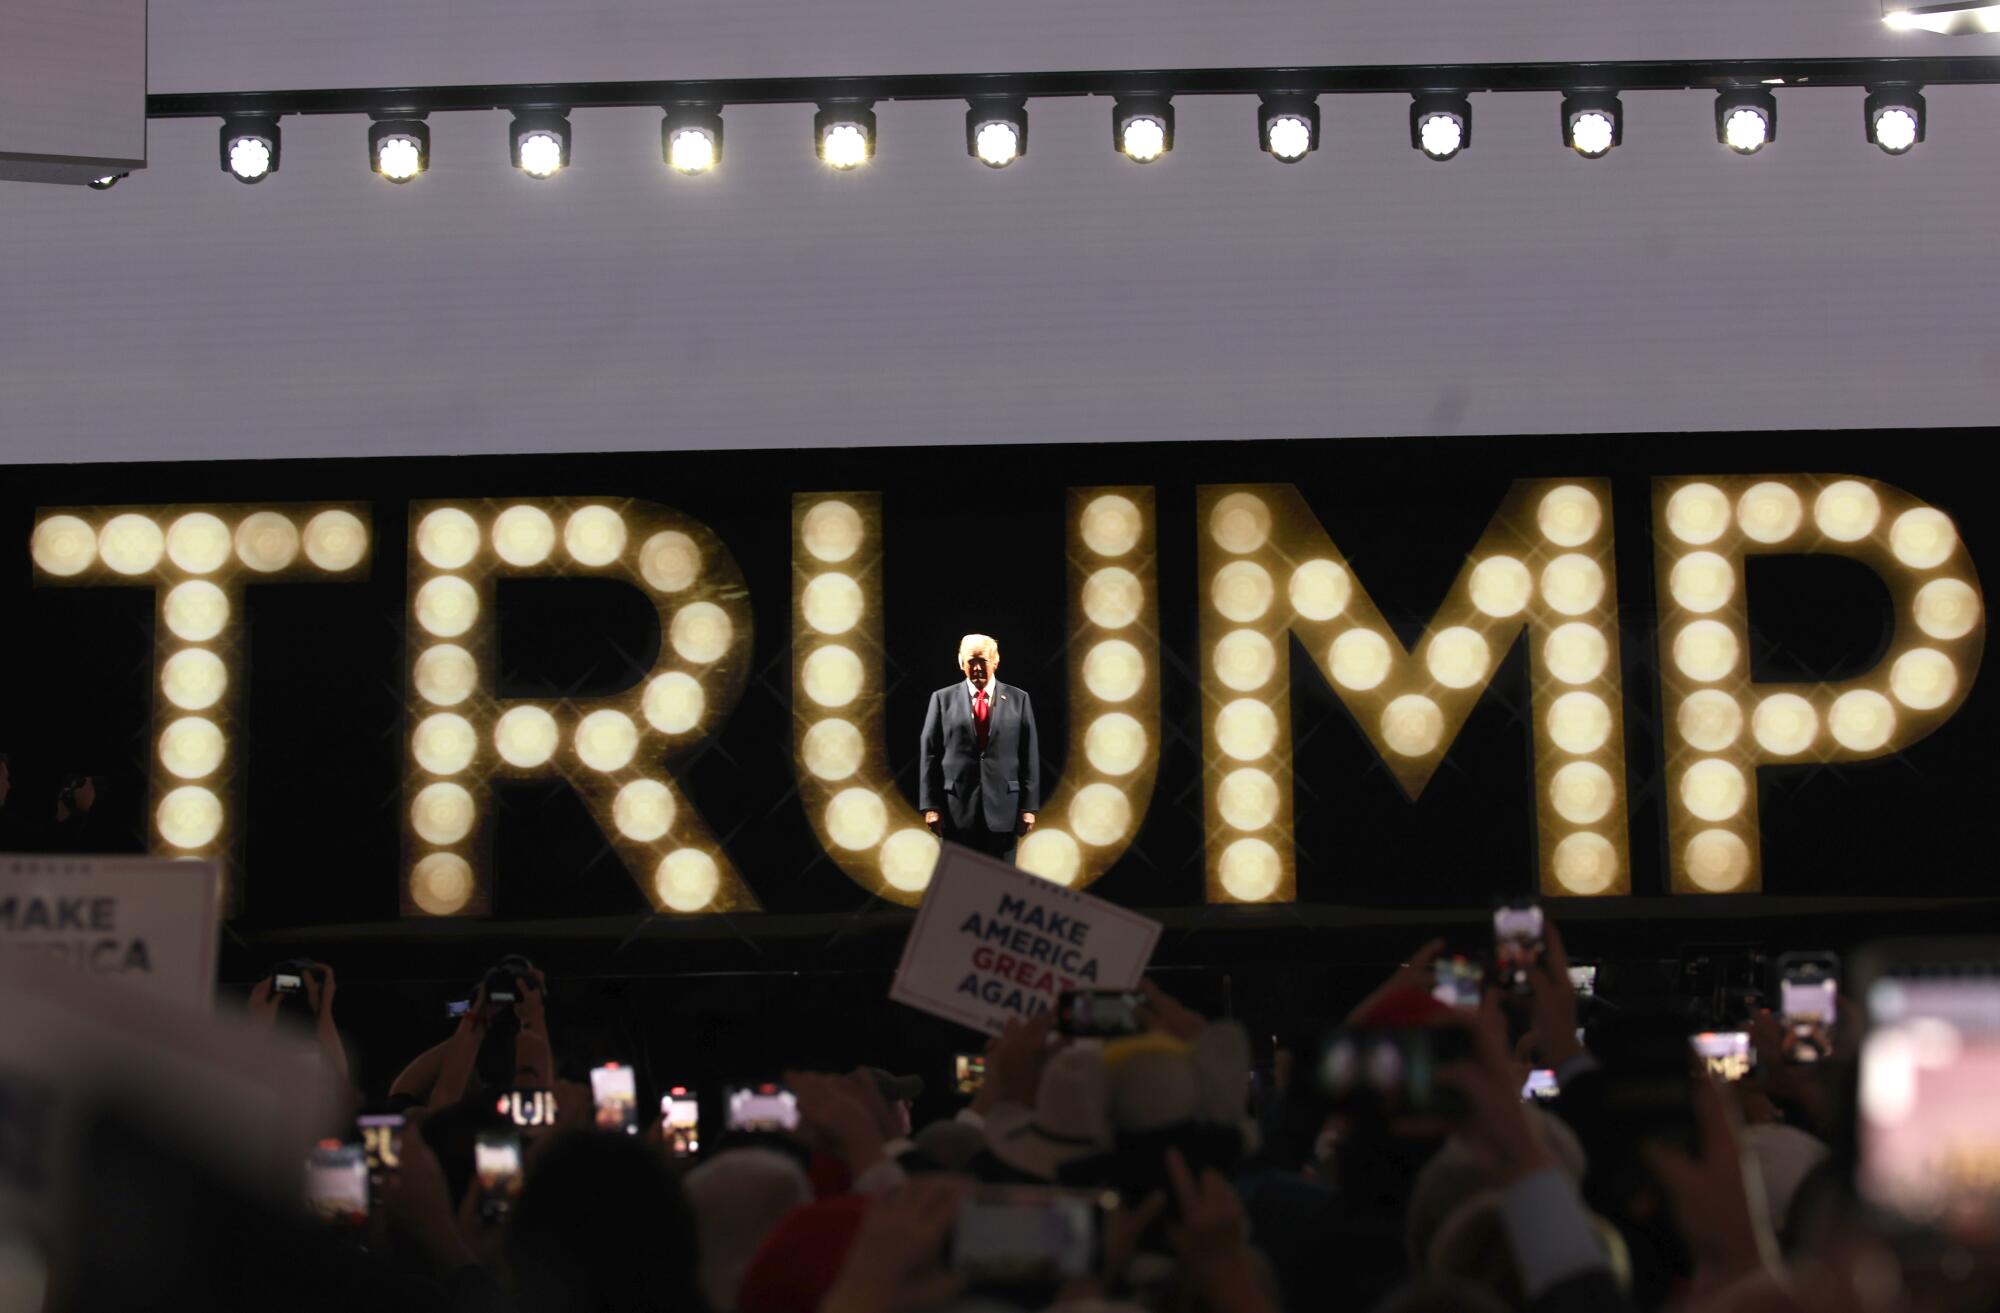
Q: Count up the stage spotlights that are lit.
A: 12